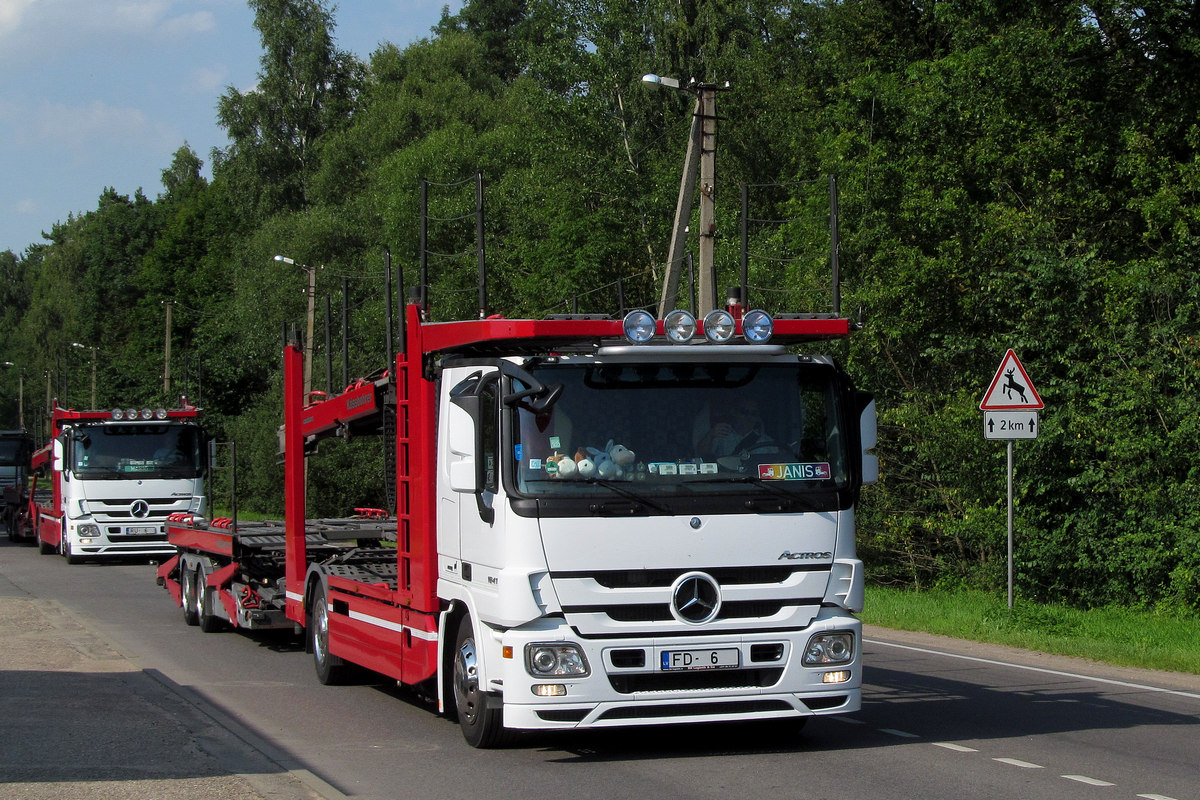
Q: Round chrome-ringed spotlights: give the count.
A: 8